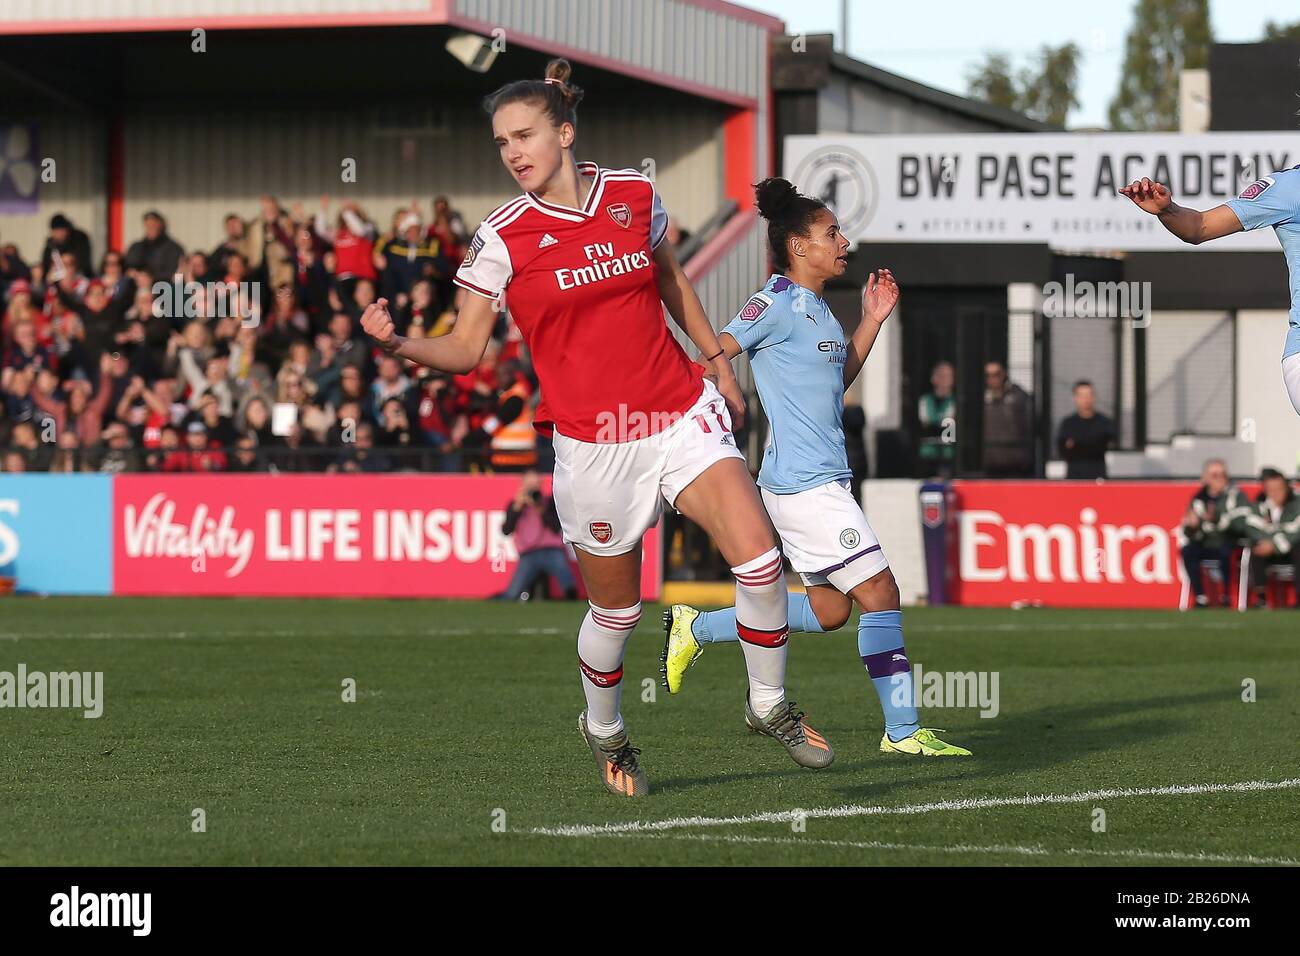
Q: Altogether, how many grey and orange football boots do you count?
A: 2